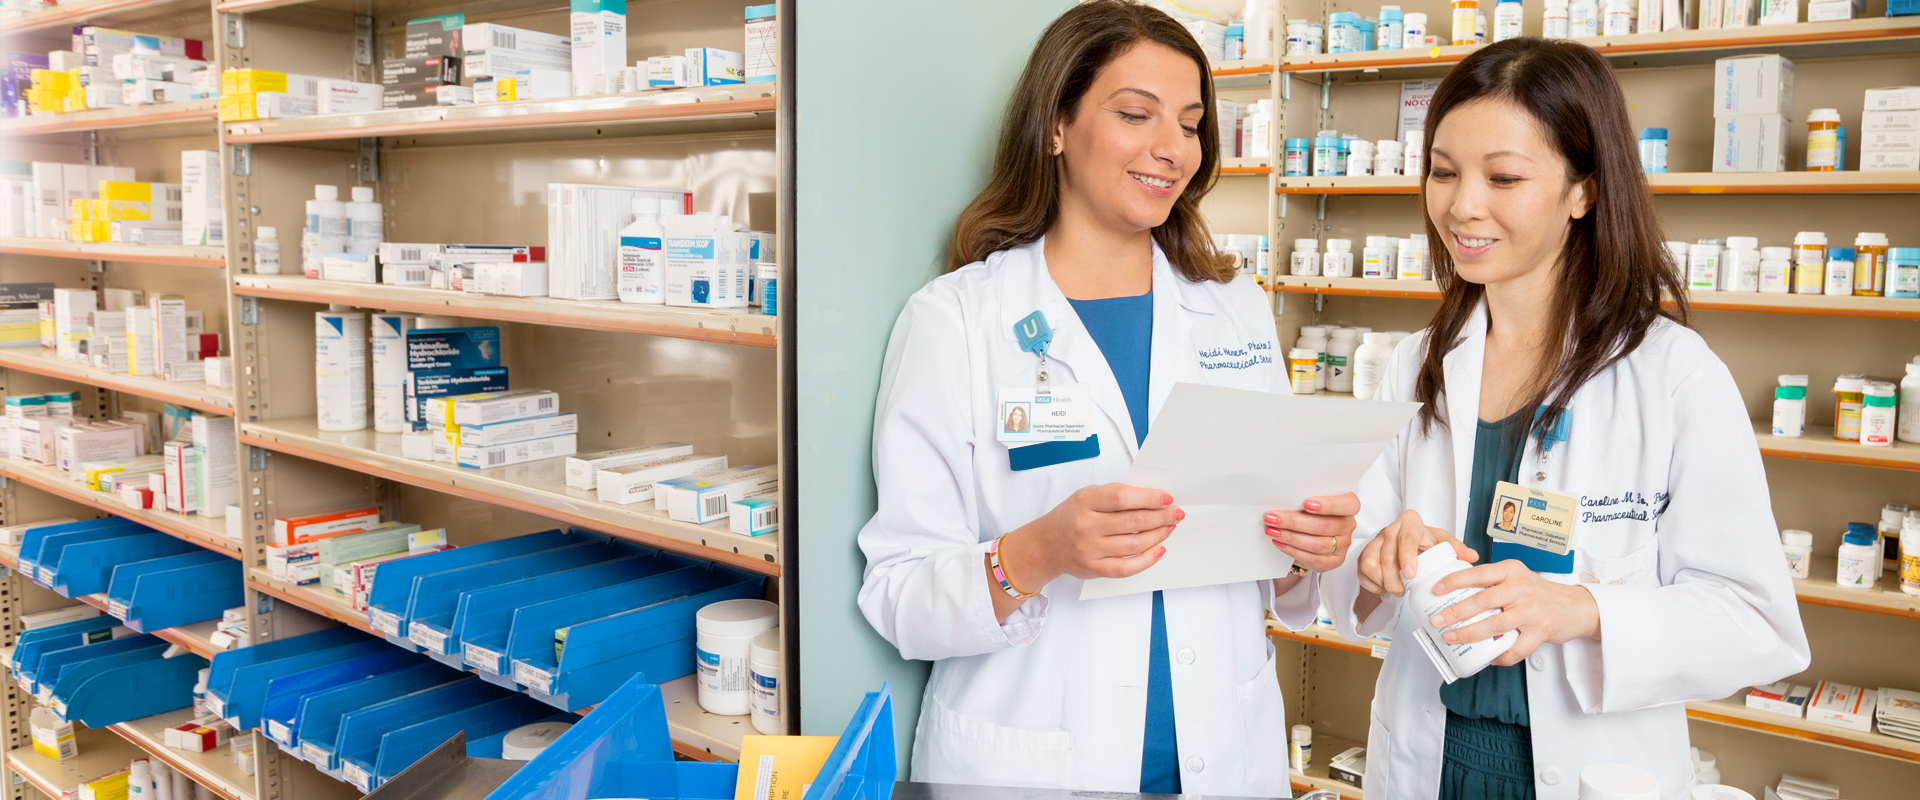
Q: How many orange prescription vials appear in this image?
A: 6